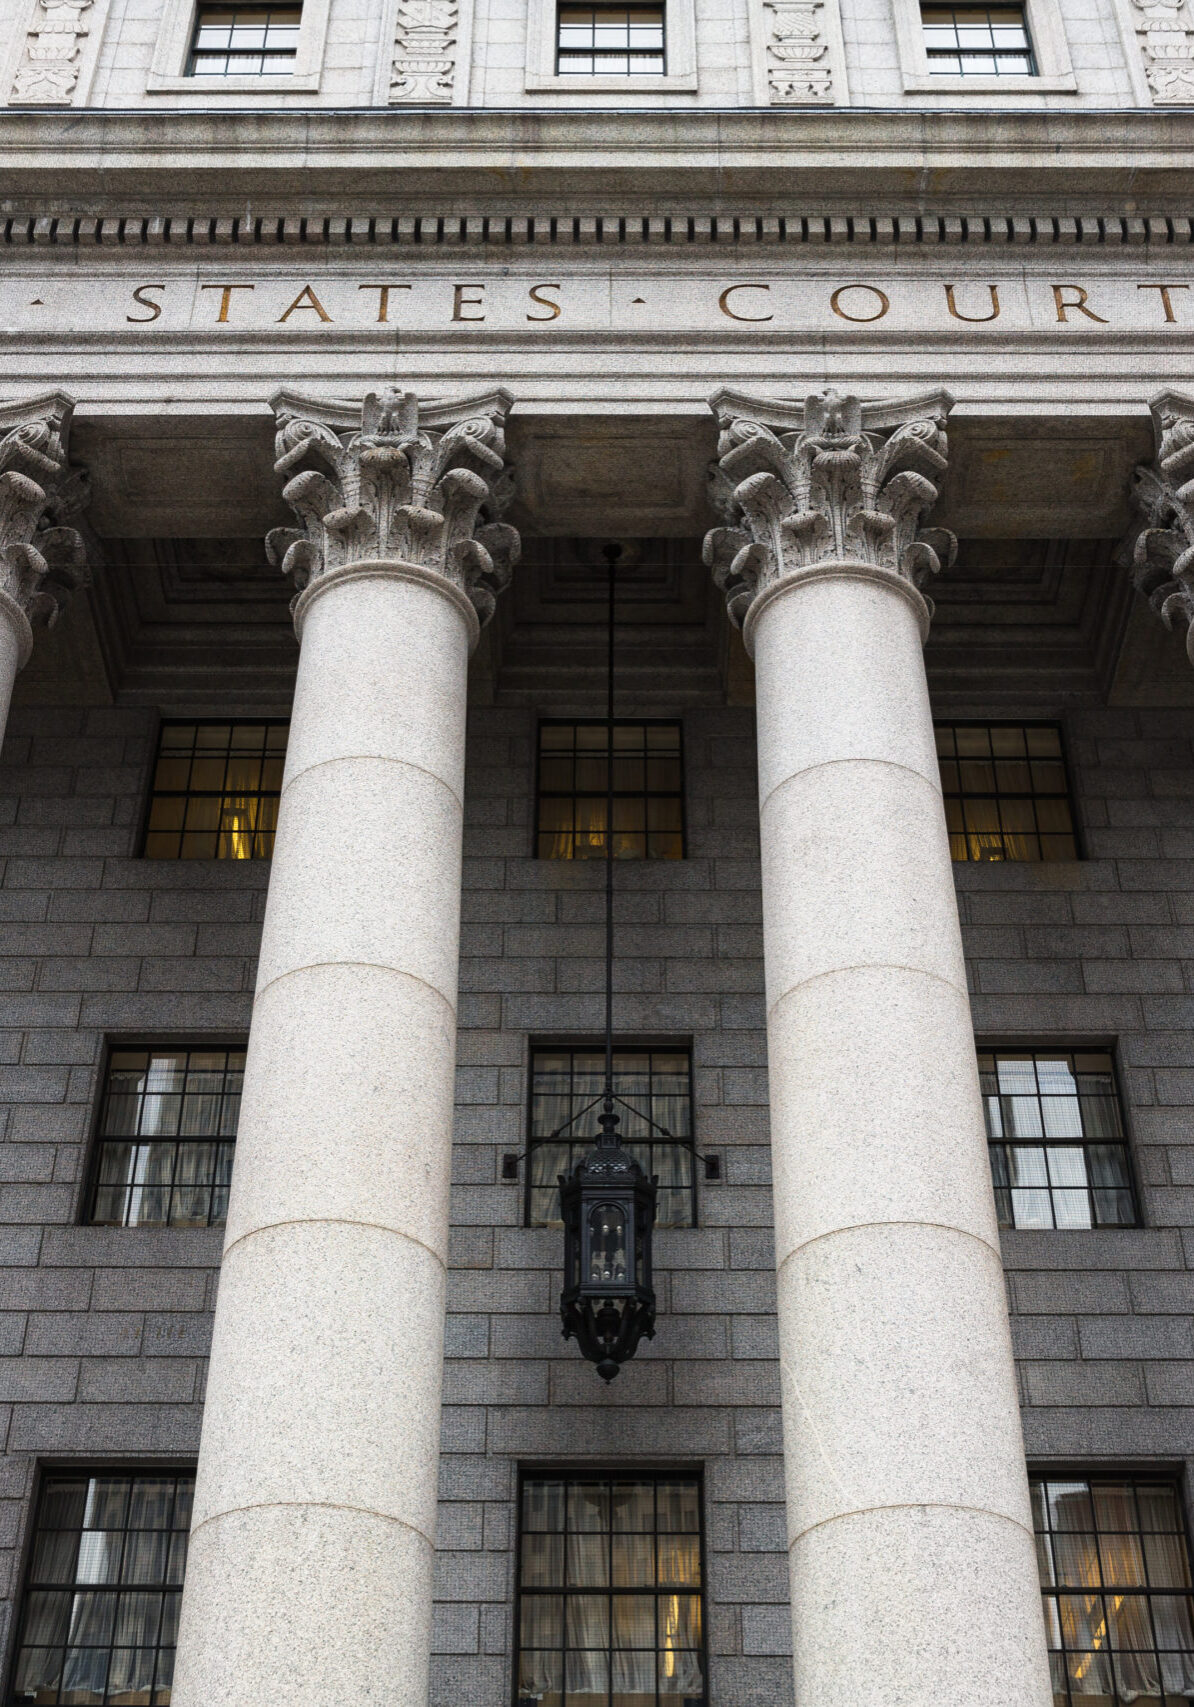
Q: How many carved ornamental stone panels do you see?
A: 4